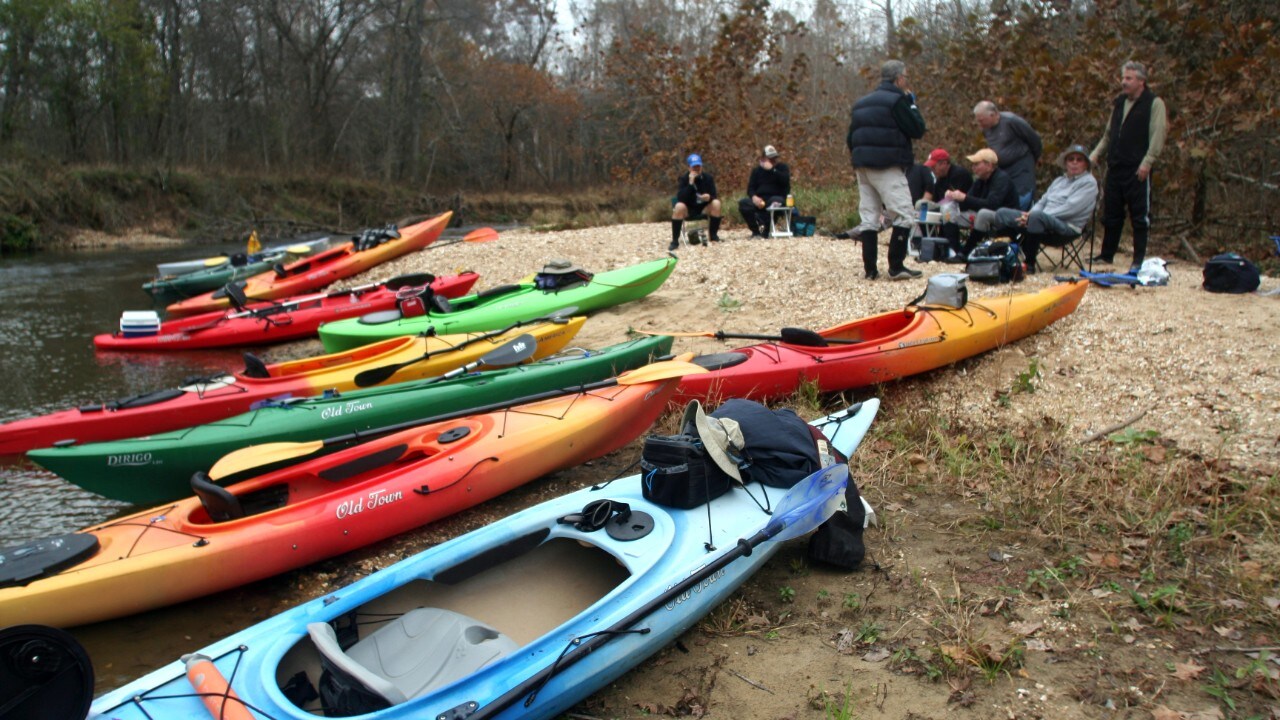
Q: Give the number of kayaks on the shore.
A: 10